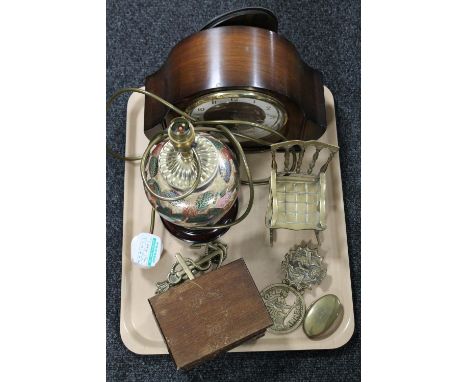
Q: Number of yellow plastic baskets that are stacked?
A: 0